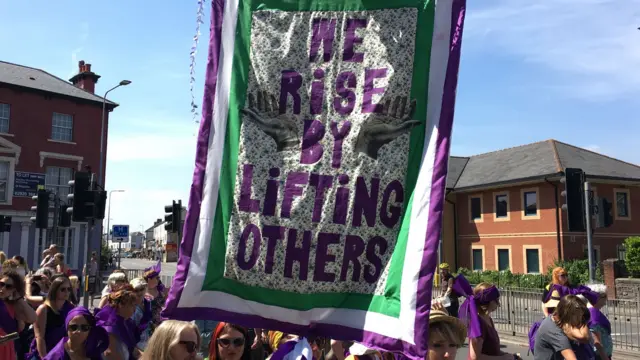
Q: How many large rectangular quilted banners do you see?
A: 1